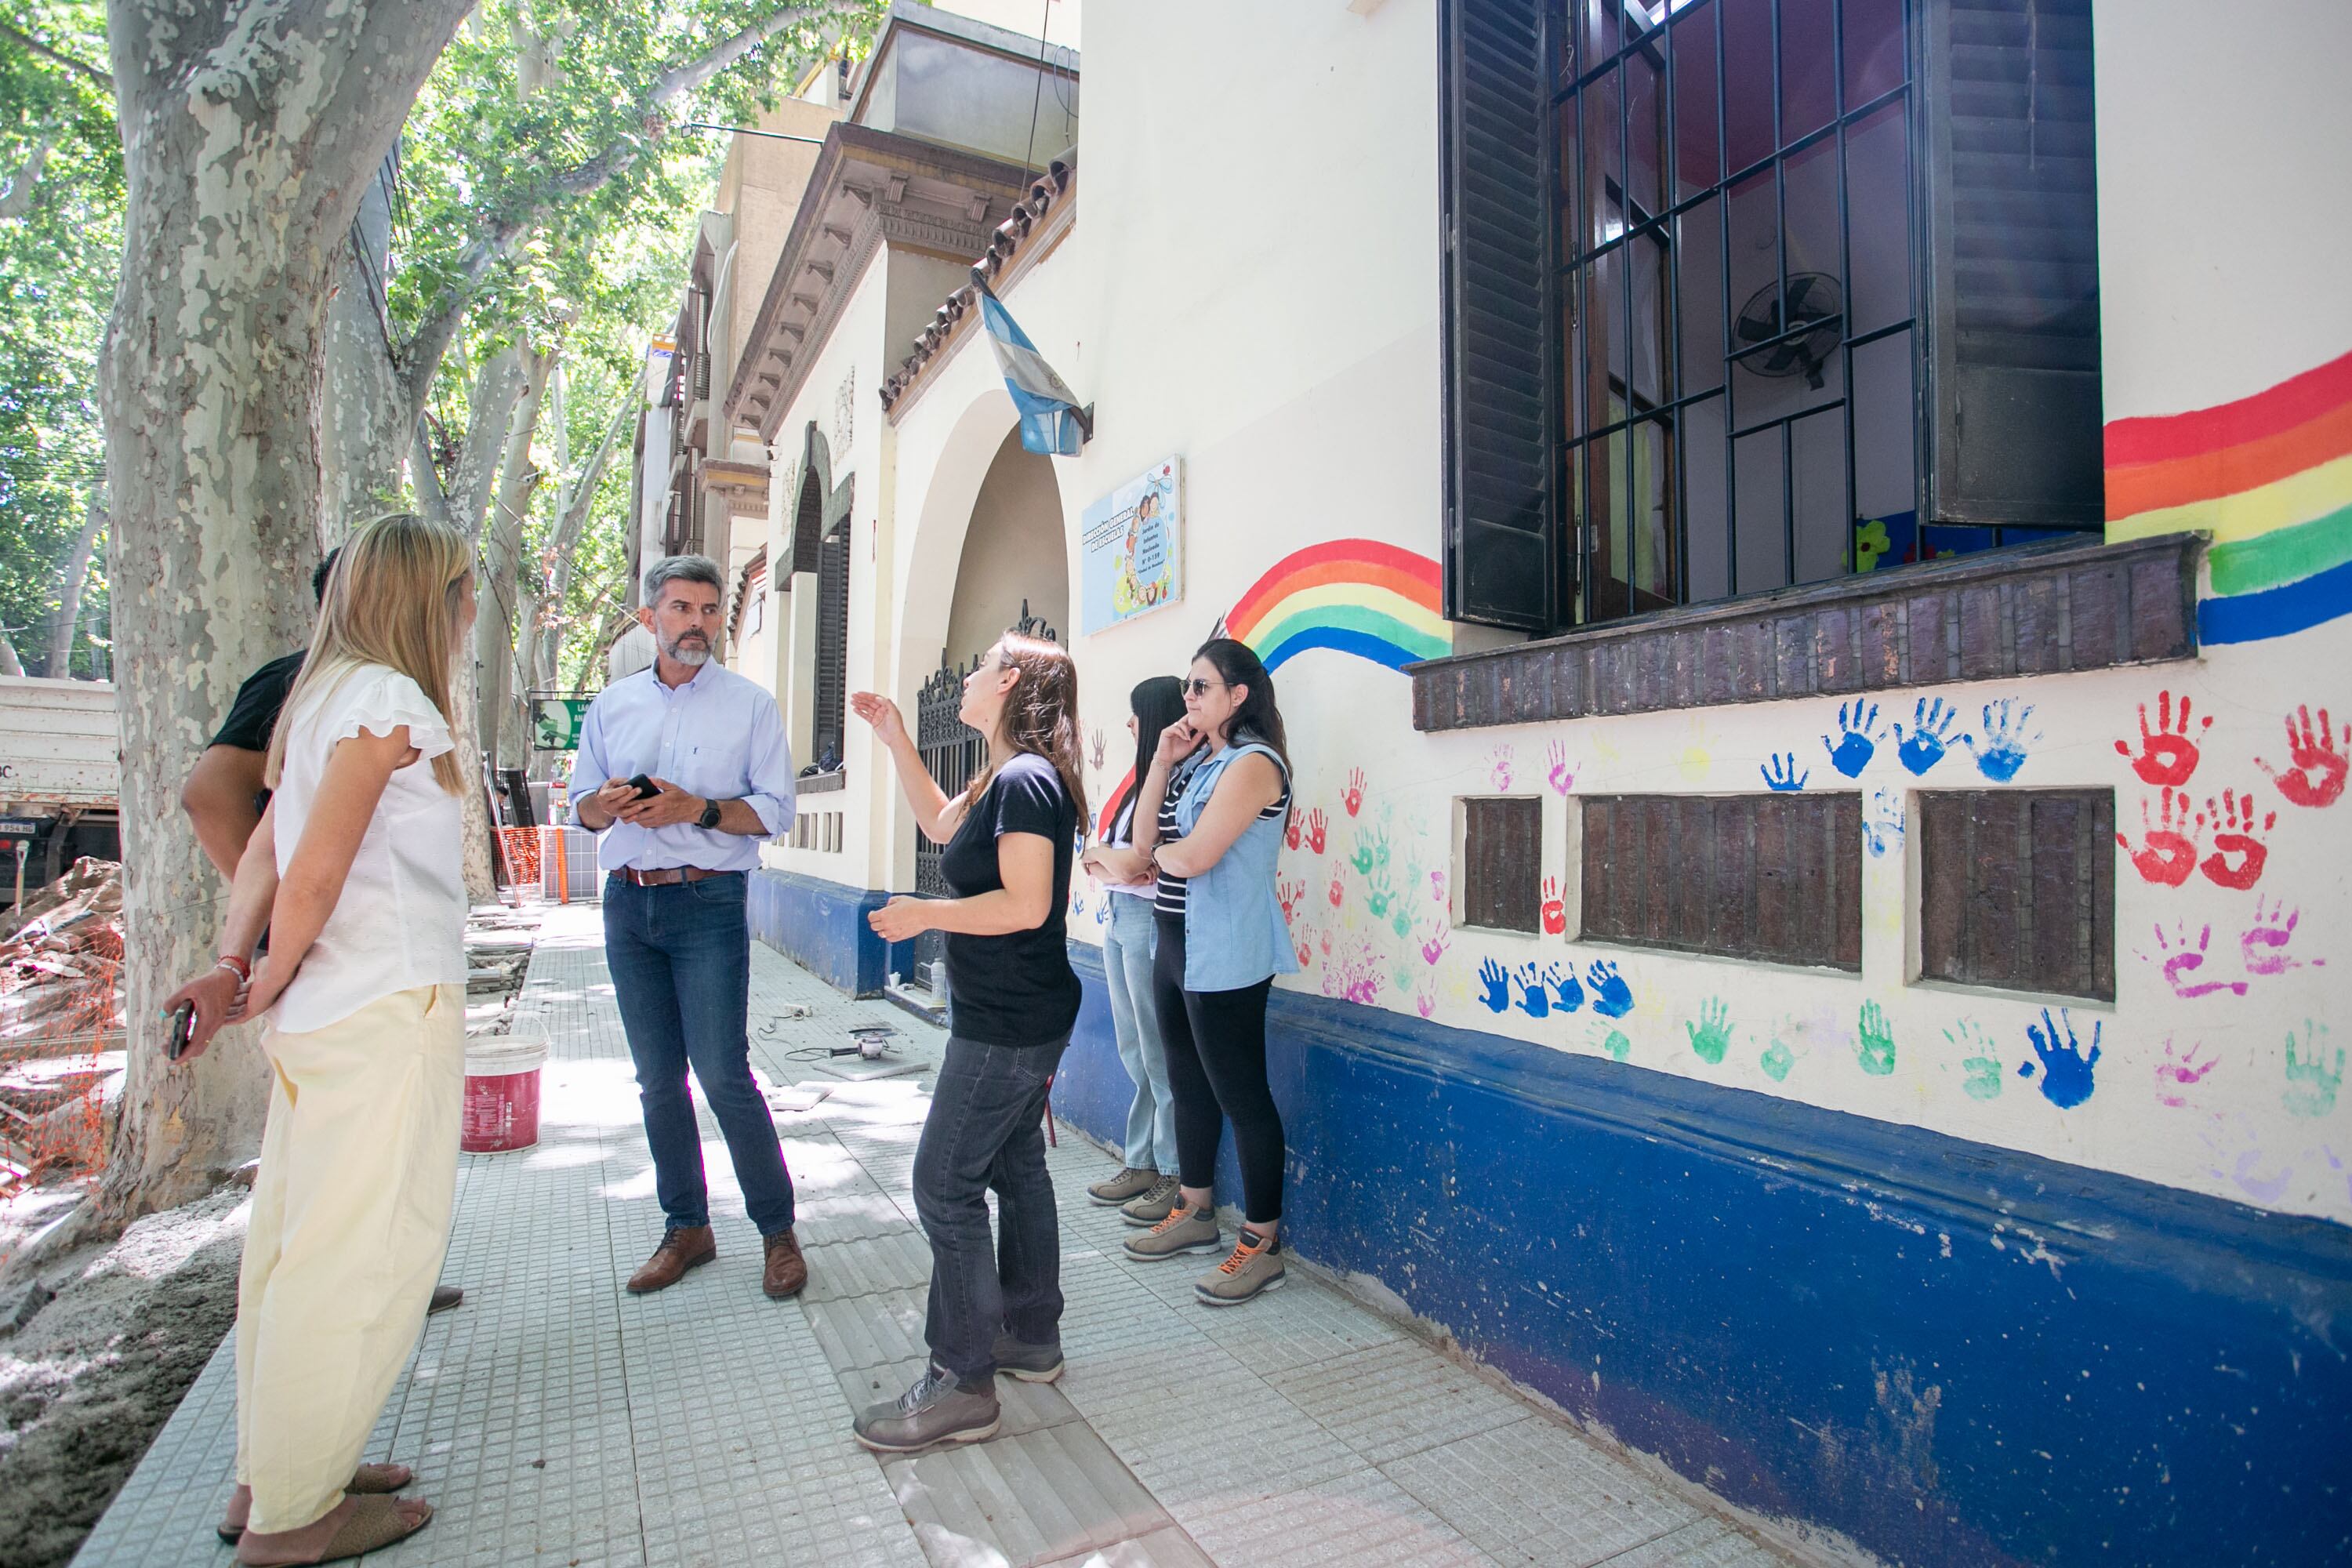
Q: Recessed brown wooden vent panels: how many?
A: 3